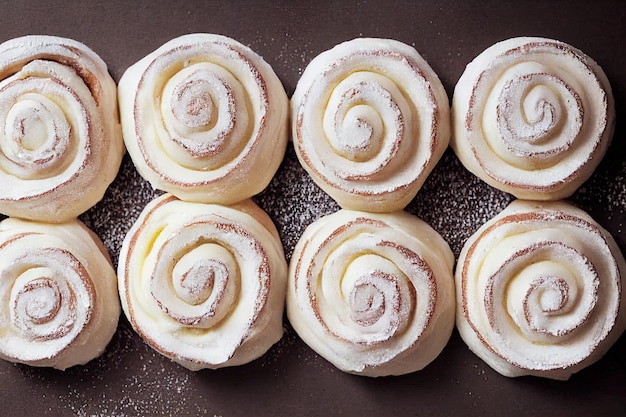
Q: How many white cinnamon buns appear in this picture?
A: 8